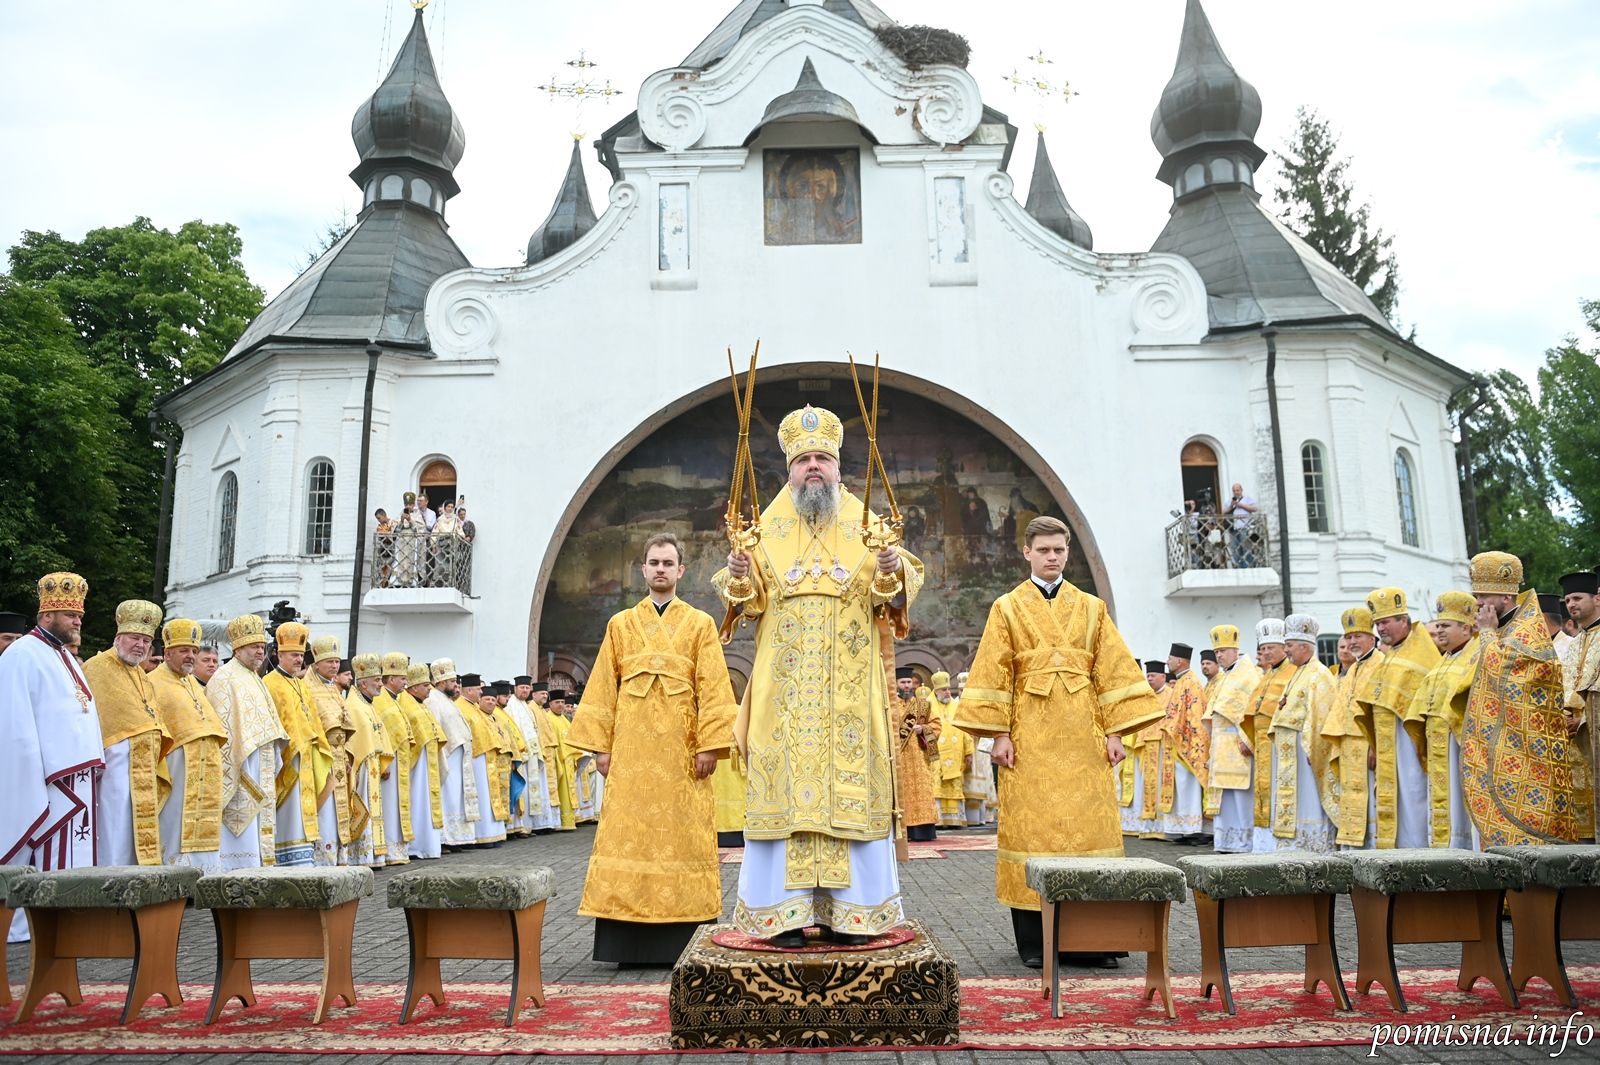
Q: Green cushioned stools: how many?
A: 8